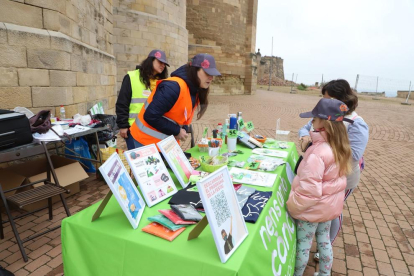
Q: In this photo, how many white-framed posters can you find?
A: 4